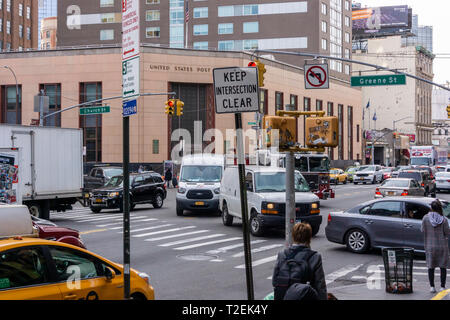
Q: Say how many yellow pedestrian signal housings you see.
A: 2